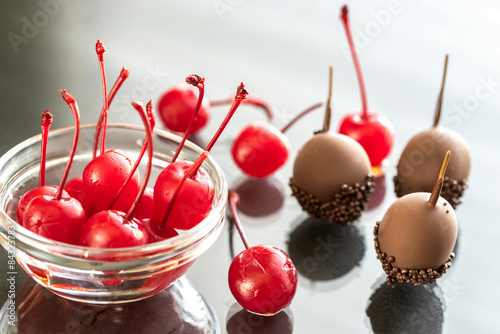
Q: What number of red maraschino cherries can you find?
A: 12